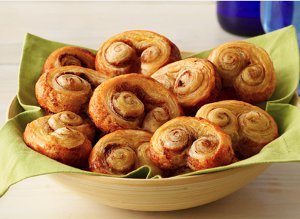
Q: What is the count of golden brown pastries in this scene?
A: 10